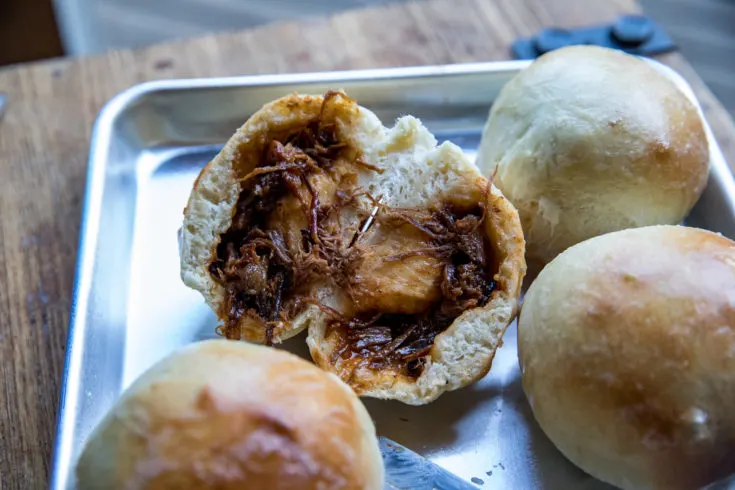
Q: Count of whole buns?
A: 3